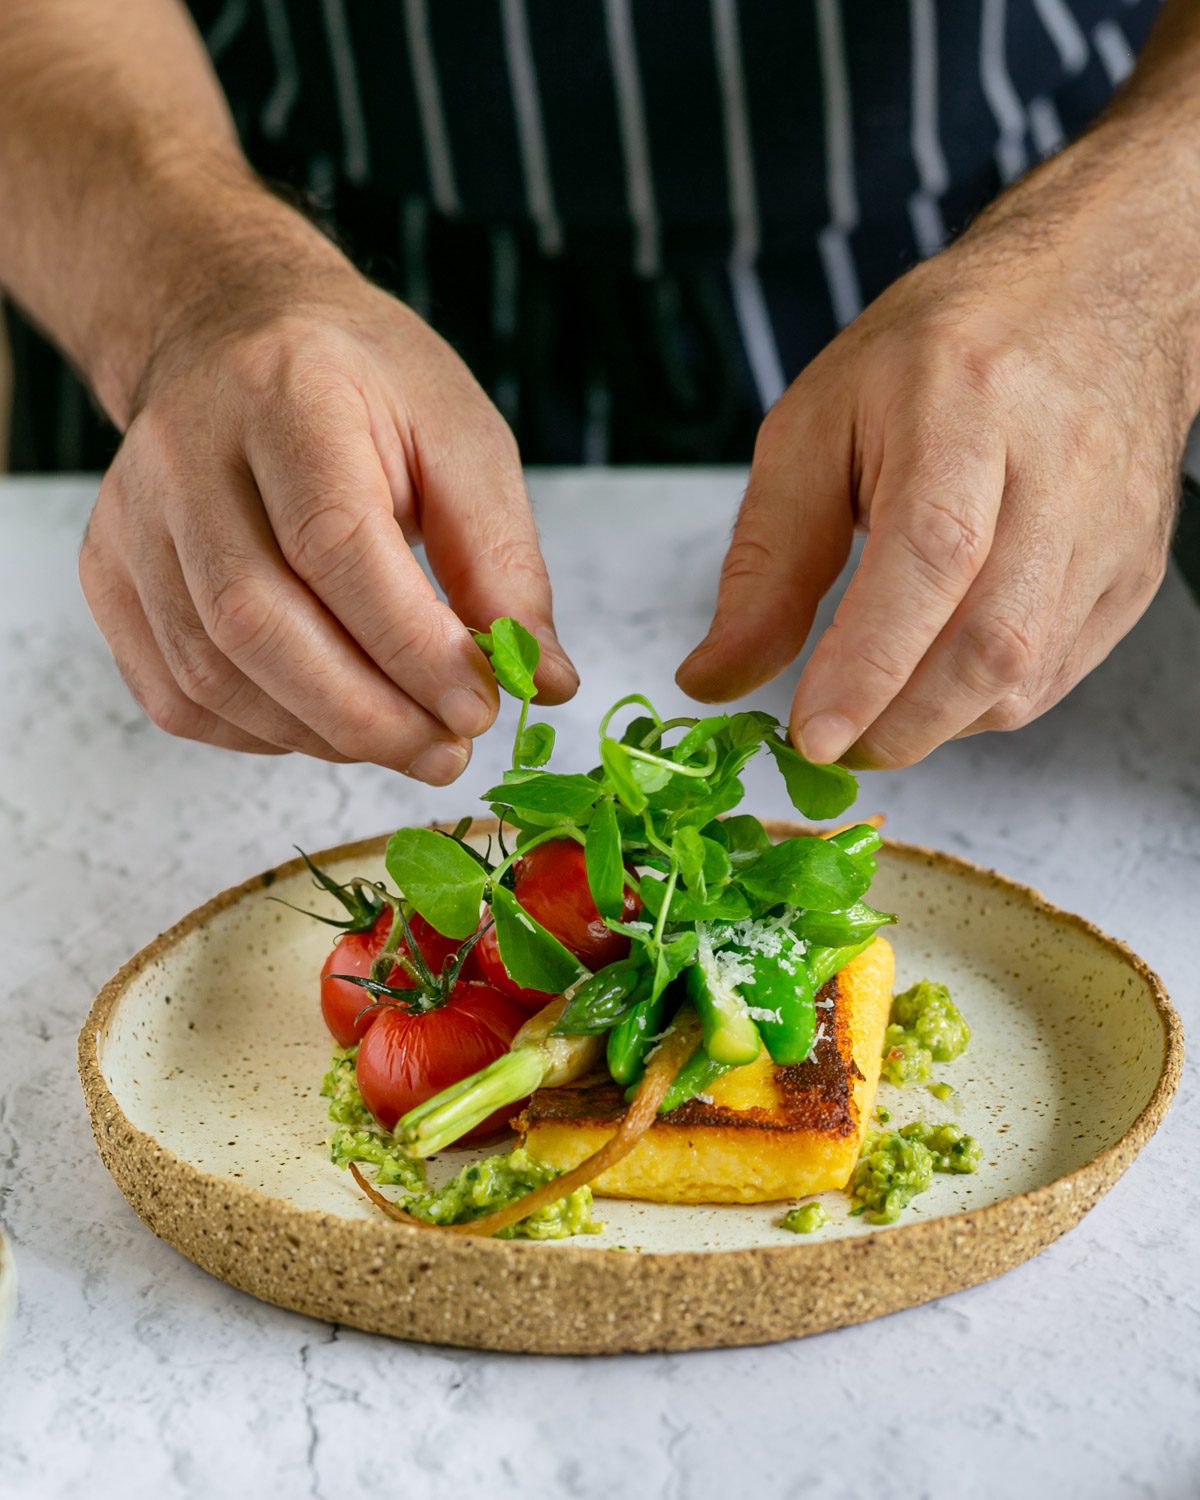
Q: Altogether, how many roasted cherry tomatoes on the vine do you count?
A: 4